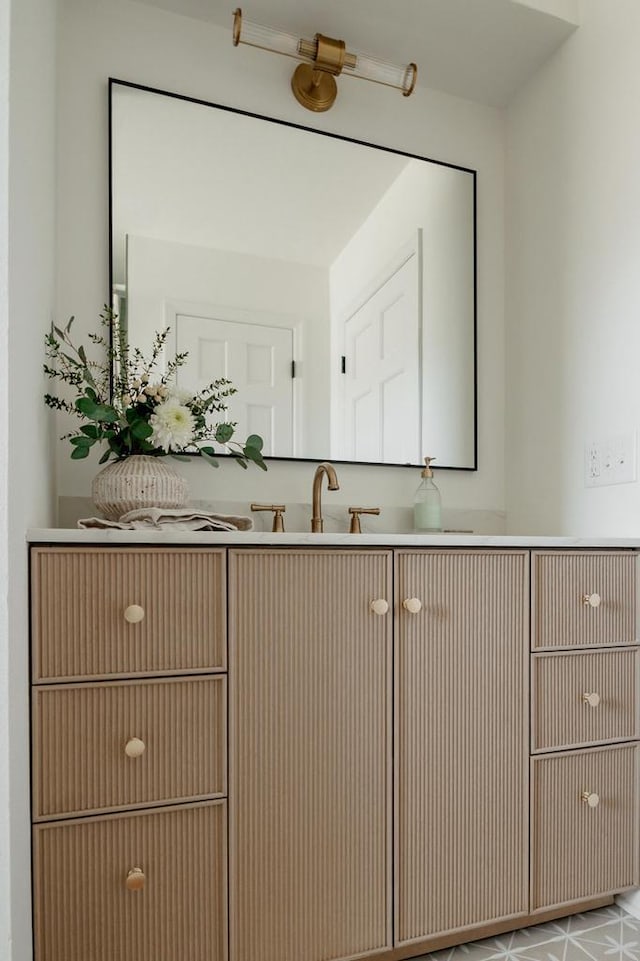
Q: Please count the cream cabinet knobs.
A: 8